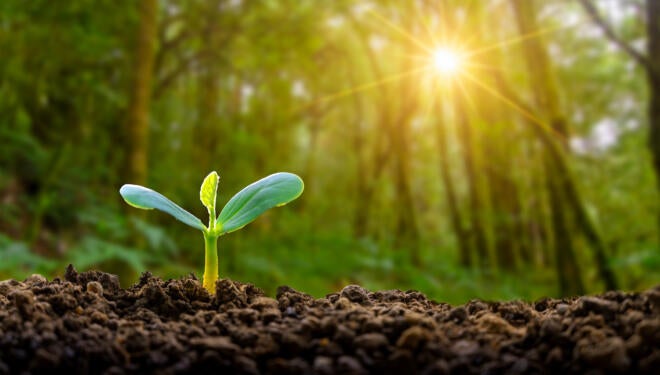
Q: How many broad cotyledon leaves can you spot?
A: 2